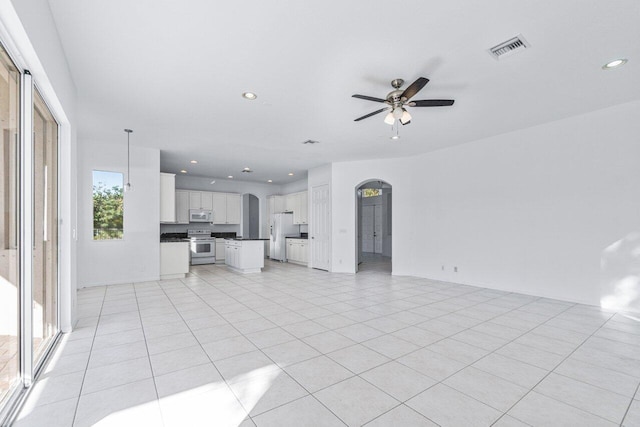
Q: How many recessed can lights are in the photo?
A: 9